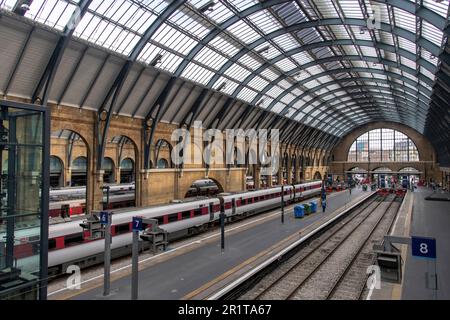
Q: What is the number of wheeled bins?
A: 3